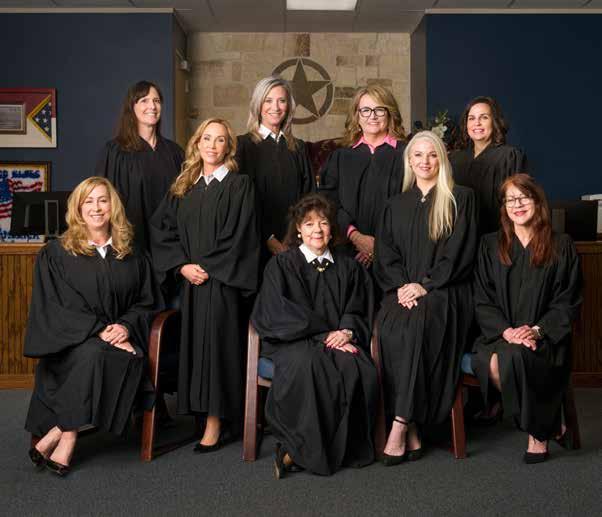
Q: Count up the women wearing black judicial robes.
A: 9